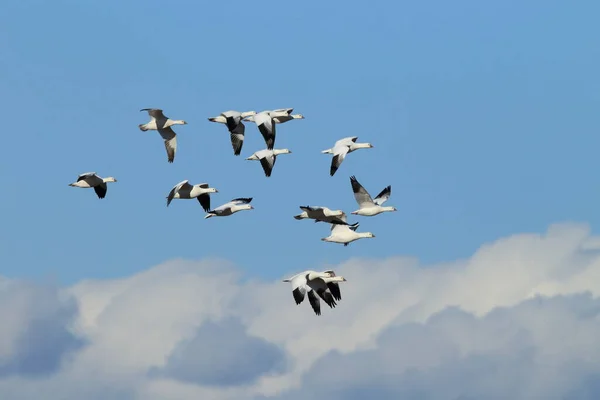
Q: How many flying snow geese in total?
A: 14